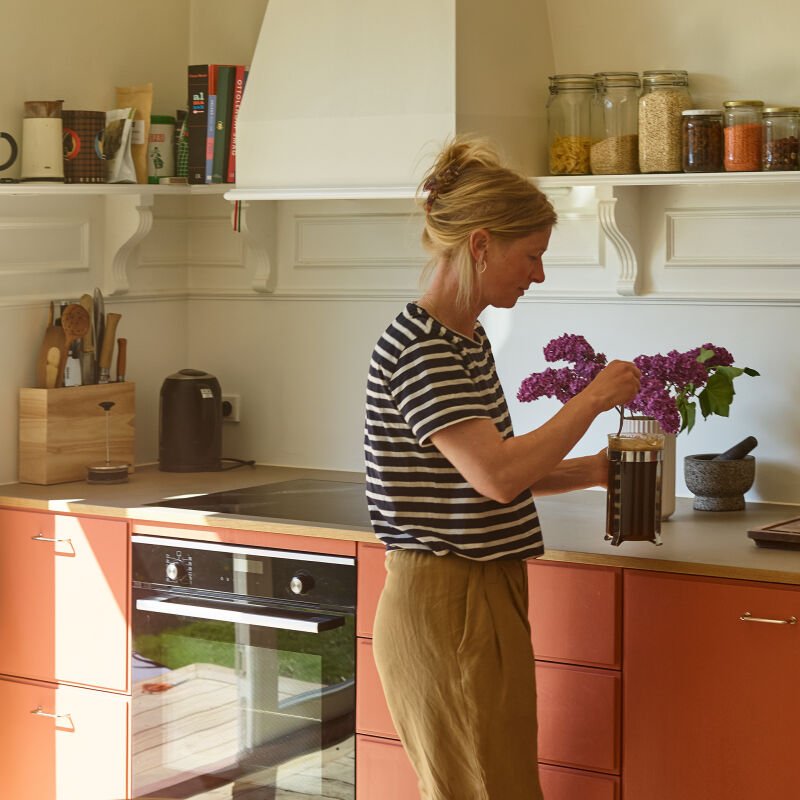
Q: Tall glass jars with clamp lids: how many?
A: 3